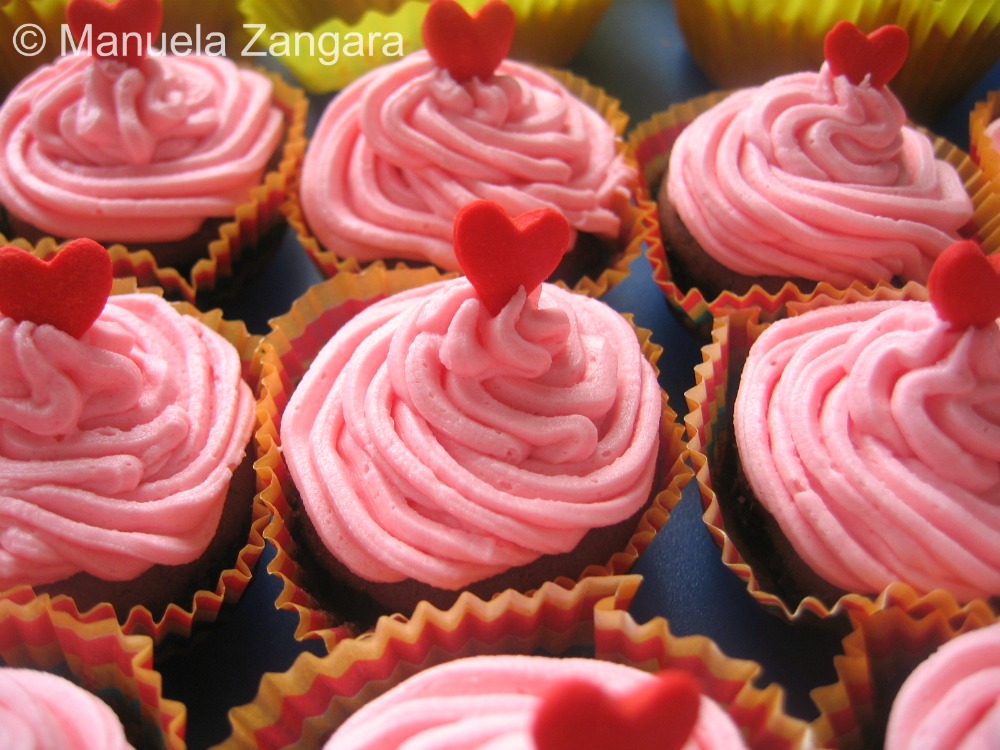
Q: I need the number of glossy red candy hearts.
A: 7